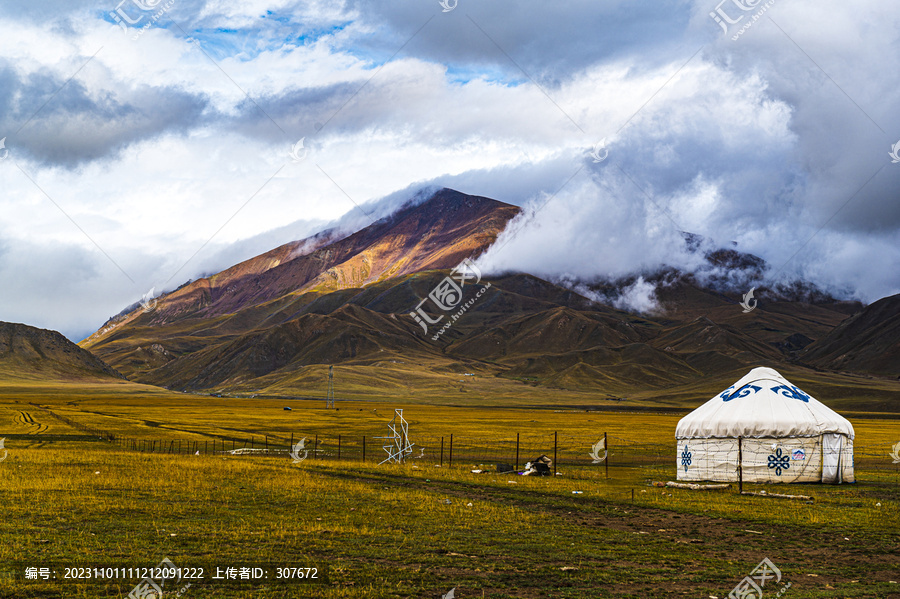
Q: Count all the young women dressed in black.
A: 0